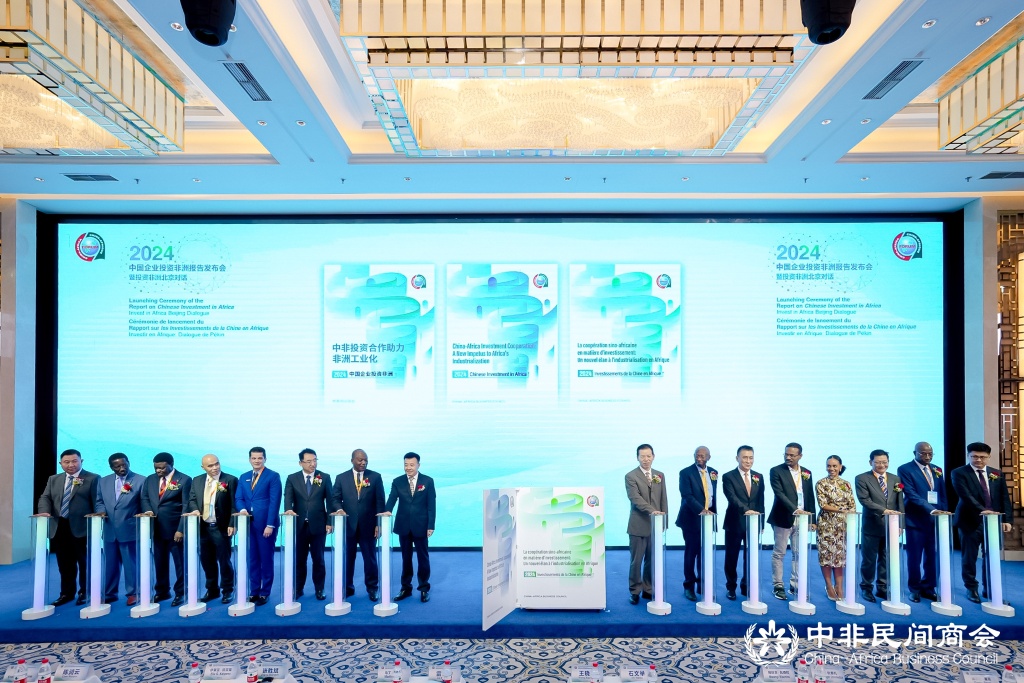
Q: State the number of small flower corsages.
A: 15